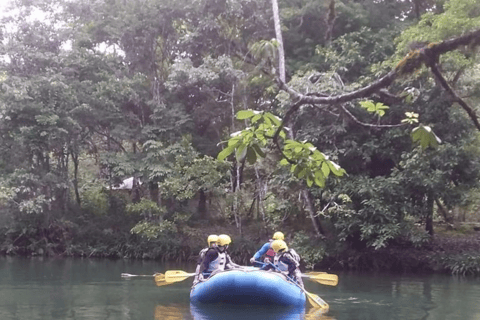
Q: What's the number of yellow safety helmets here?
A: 4